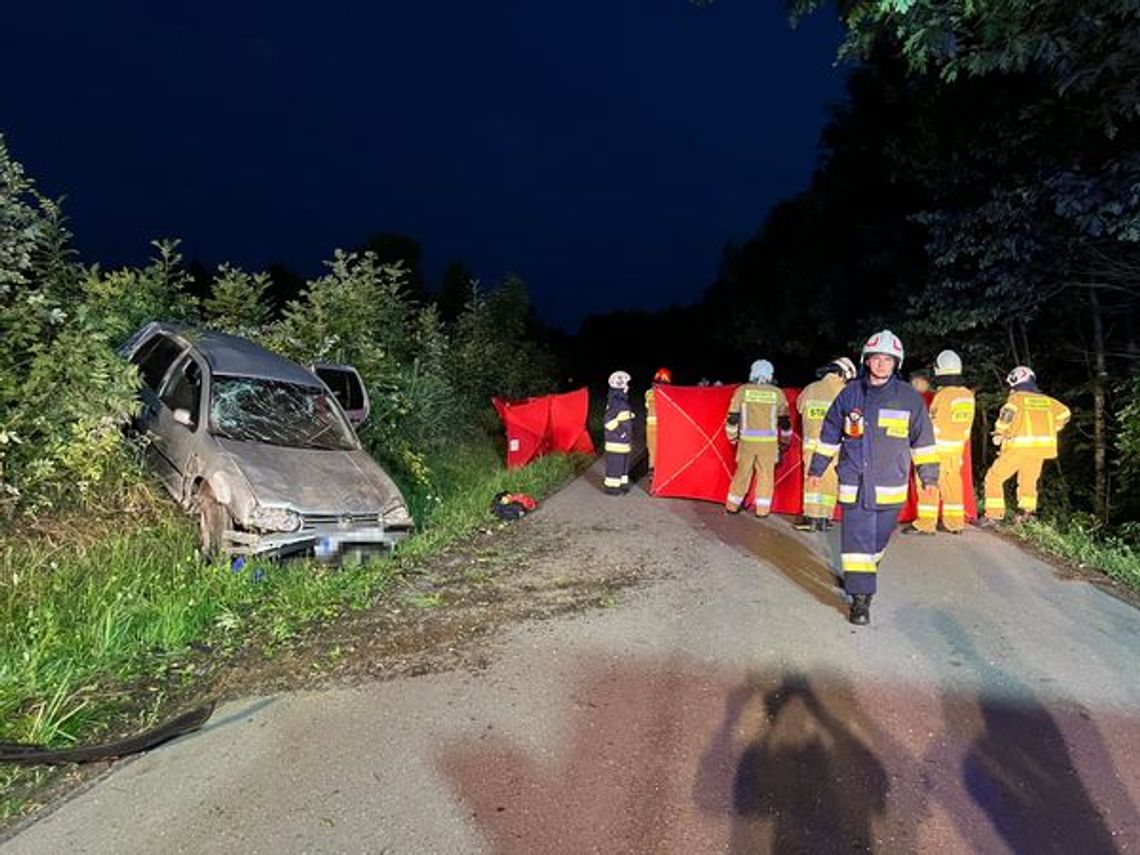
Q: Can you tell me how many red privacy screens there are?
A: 2